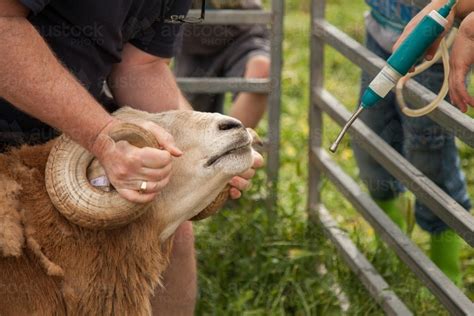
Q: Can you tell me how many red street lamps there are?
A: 0